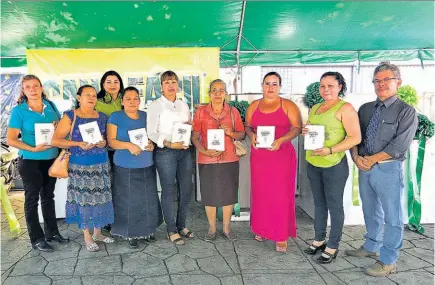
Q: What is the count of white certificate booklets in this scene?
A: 7